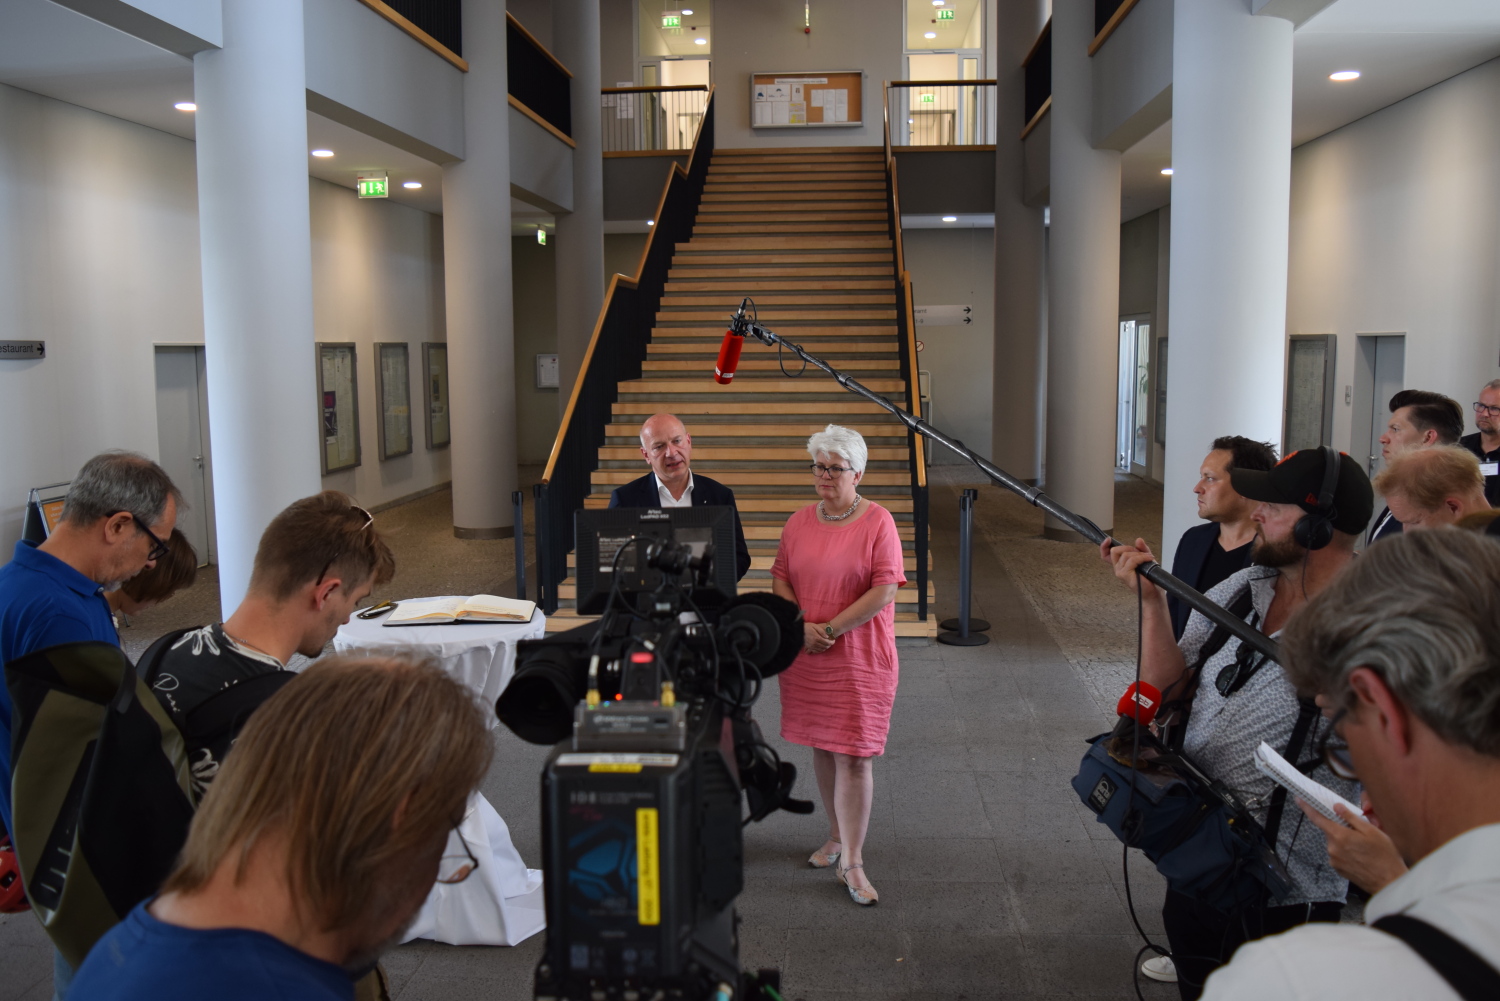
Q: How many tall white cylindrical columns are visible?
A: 6